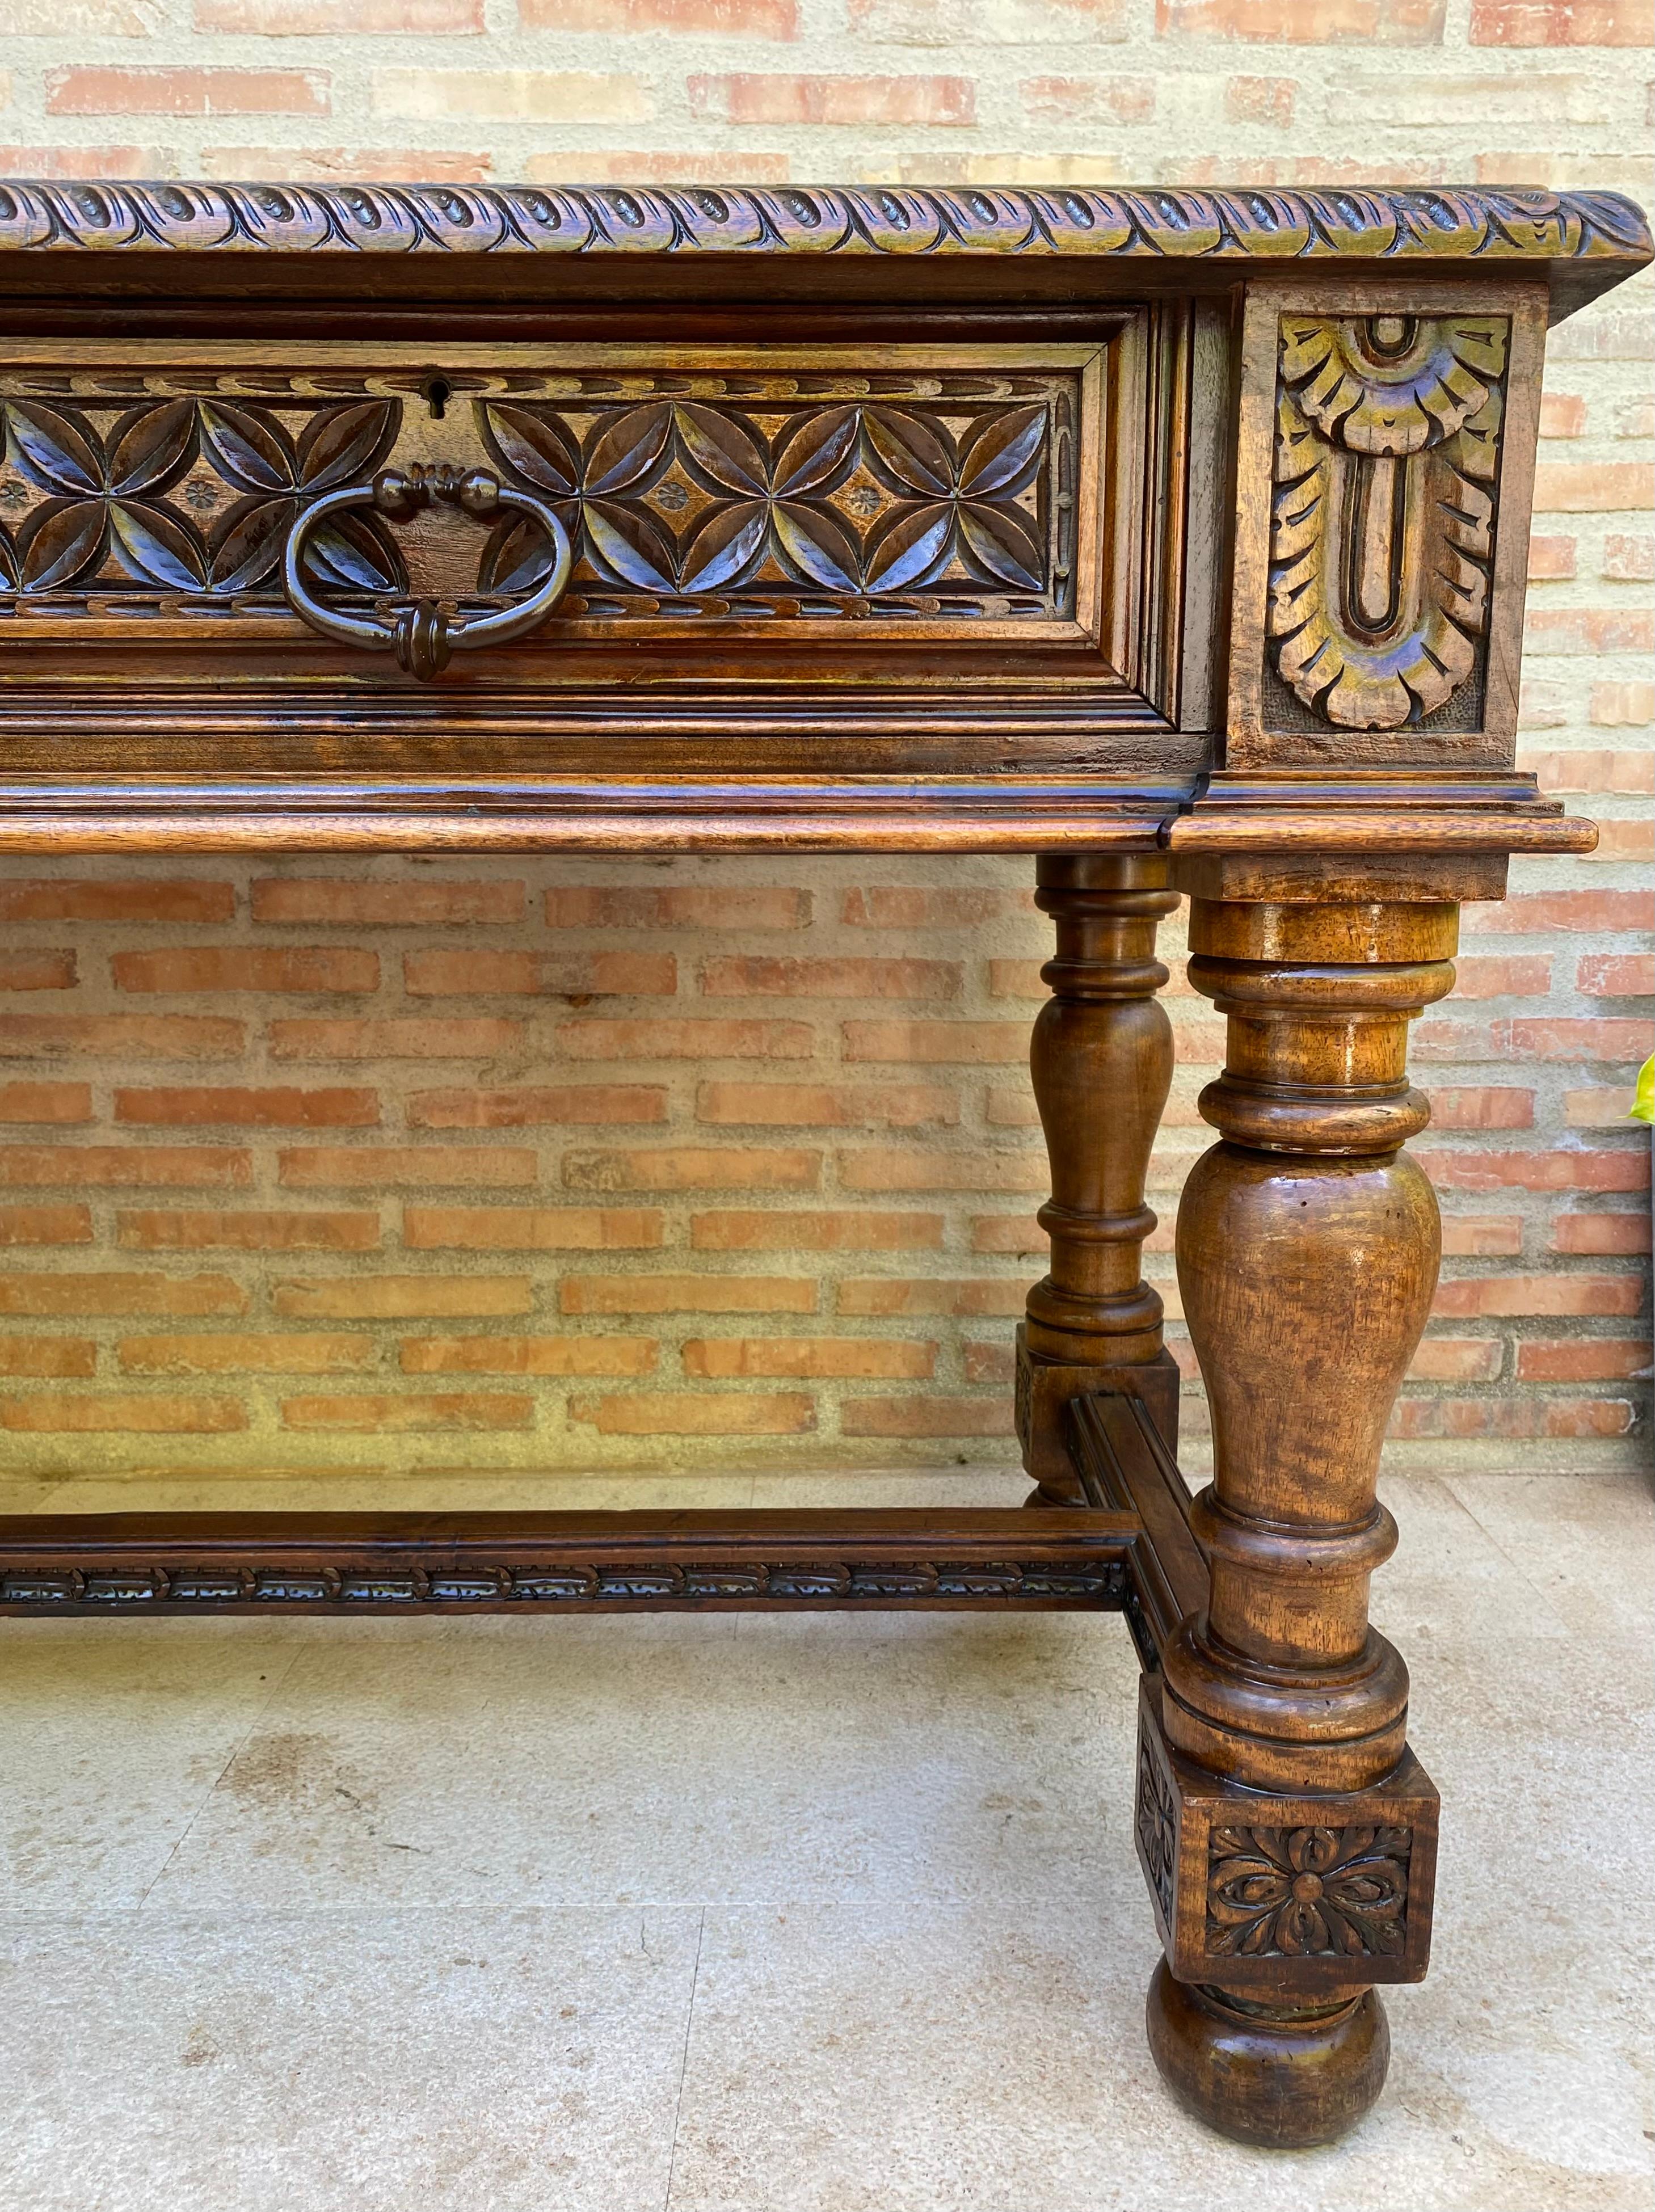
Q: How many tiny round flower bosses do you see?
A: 4